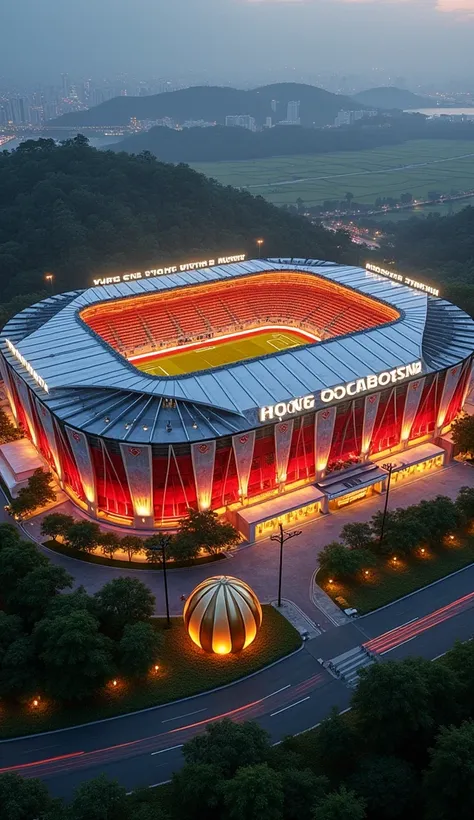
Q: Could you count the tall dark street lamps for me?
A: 3